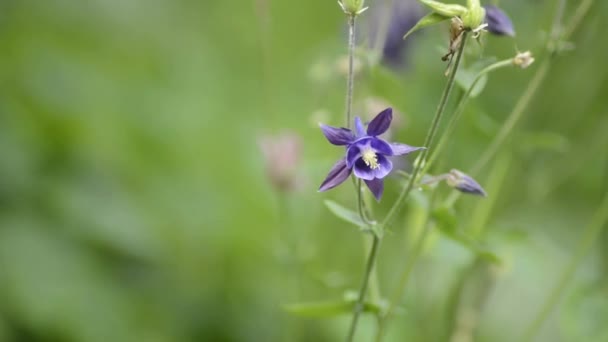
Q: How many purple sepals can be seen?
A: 5